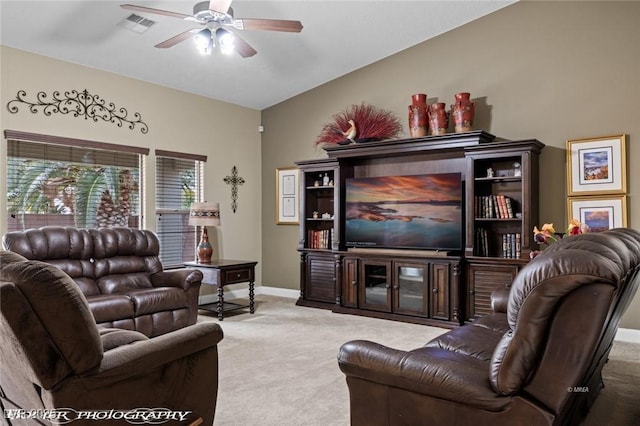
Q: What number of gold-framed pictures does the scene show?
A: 3